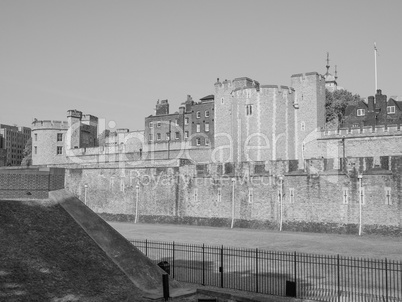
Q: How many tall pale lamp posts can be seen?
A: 5